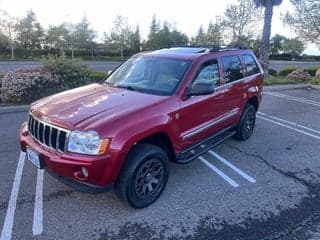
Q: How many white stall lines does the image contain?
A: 8